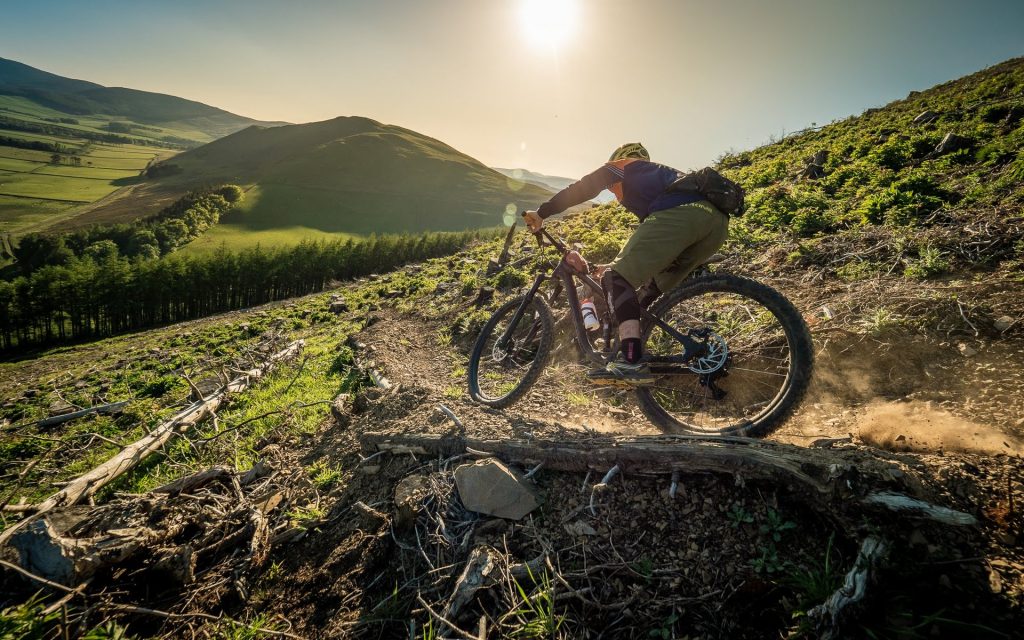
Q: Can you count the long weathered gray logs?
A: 2